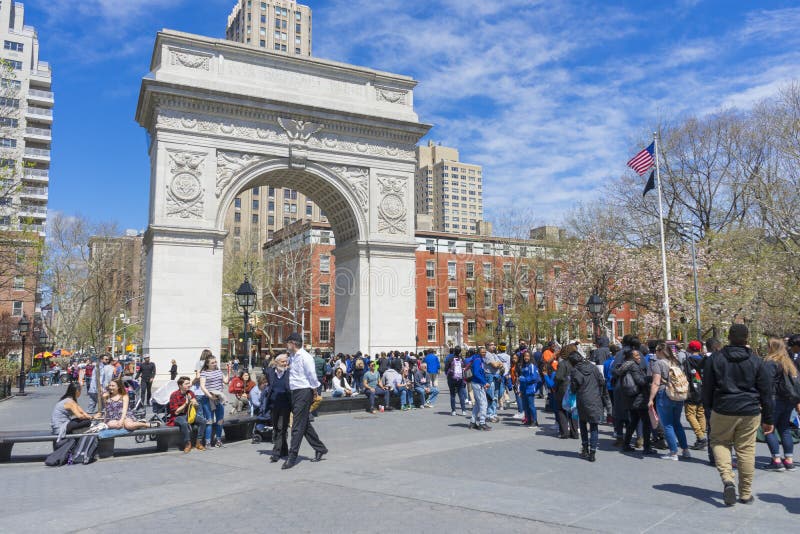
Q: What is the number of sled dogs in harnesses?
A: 0